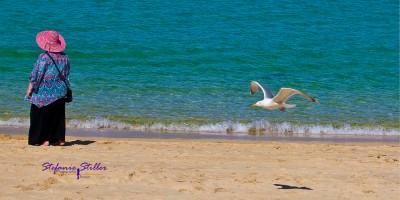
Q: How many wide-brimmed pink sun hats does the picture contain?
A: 1